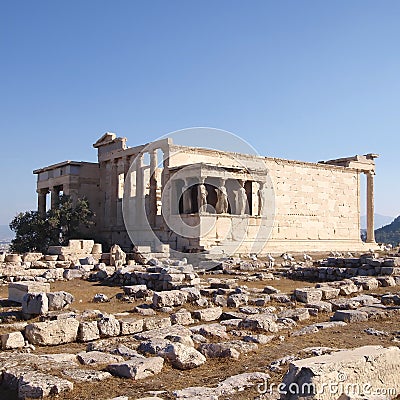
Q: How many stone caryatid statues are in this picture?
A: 5